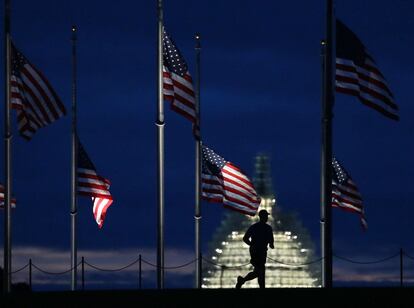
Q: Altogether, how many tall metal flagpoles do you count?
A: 6